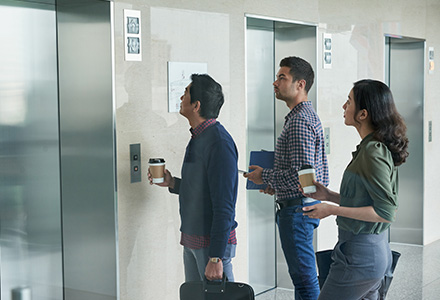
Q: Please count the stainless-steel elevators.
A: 3